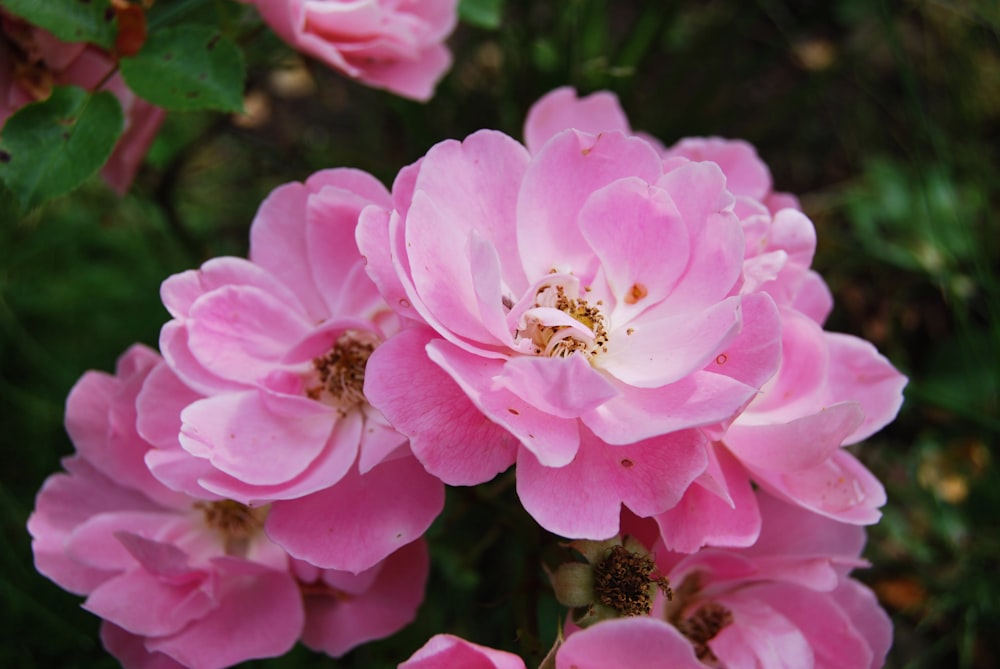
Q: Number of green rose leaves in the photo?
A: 3